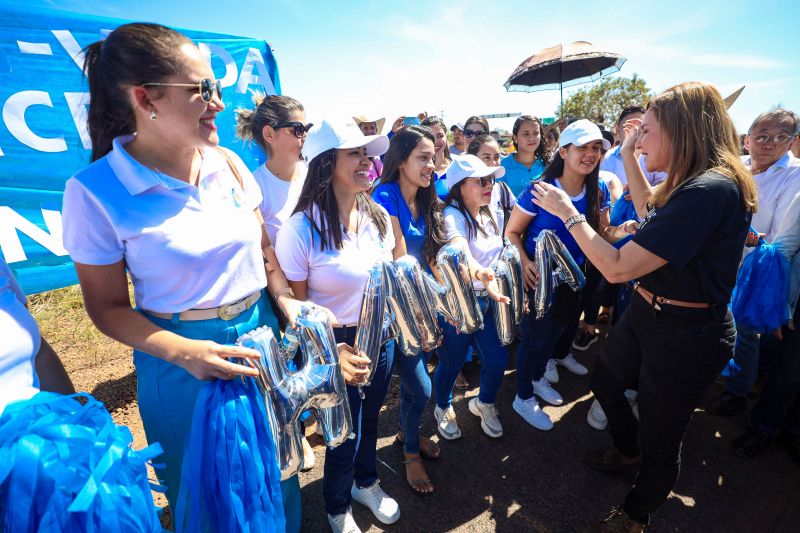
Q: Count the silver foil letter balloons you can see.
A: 5